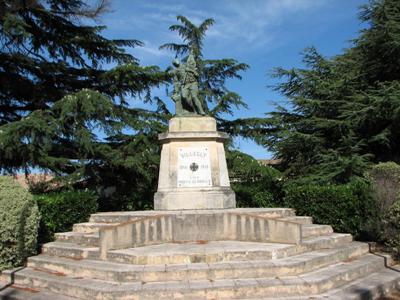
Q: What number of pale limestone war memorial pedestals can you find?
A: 1